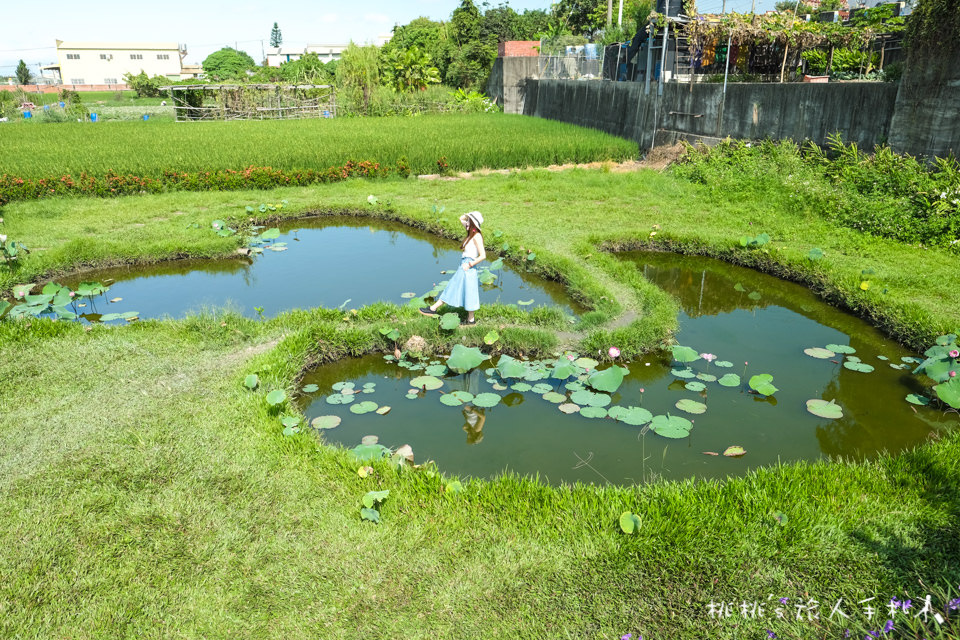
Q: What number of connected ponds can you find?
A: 2